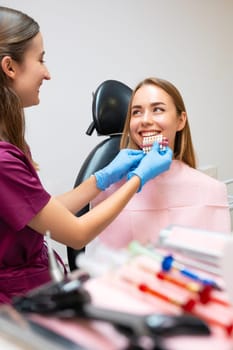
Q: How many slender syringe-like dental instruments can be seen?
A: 3